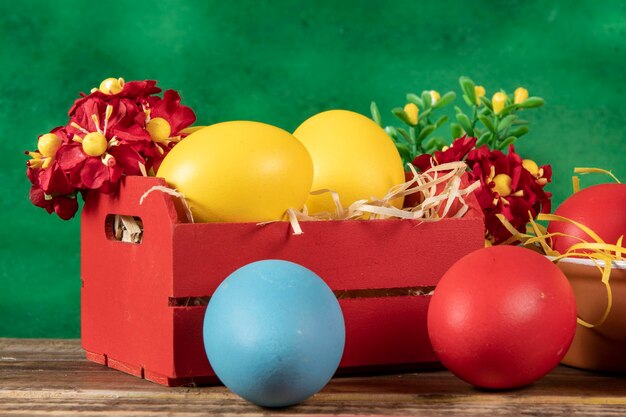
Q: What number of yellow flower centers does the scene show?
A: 6